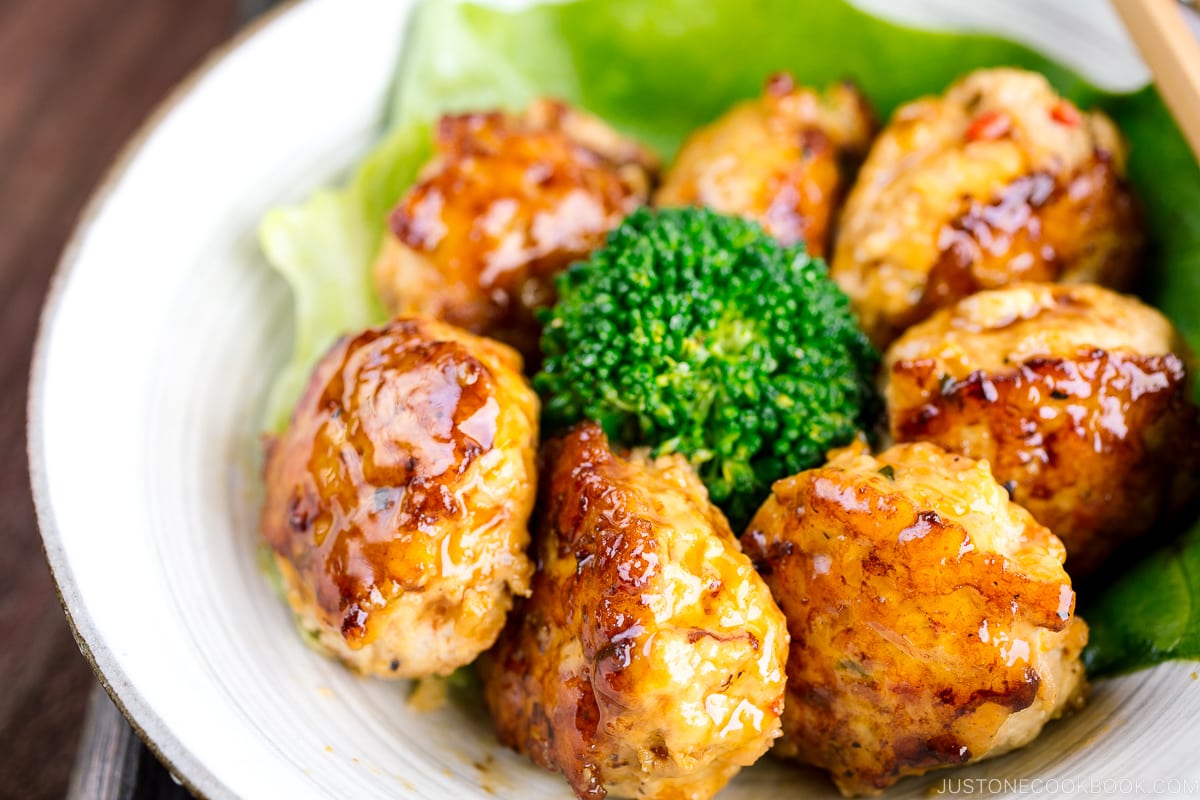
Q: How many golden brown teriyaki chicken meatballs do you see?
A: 7